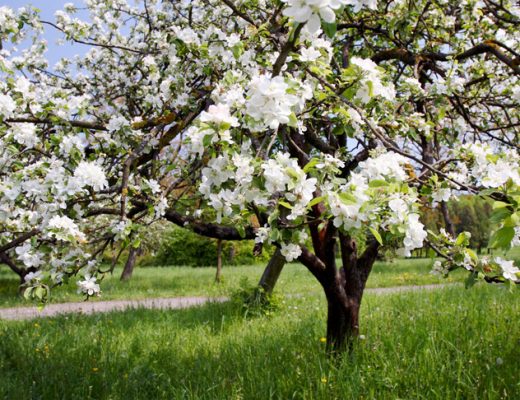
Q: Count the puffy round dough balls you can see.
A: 0